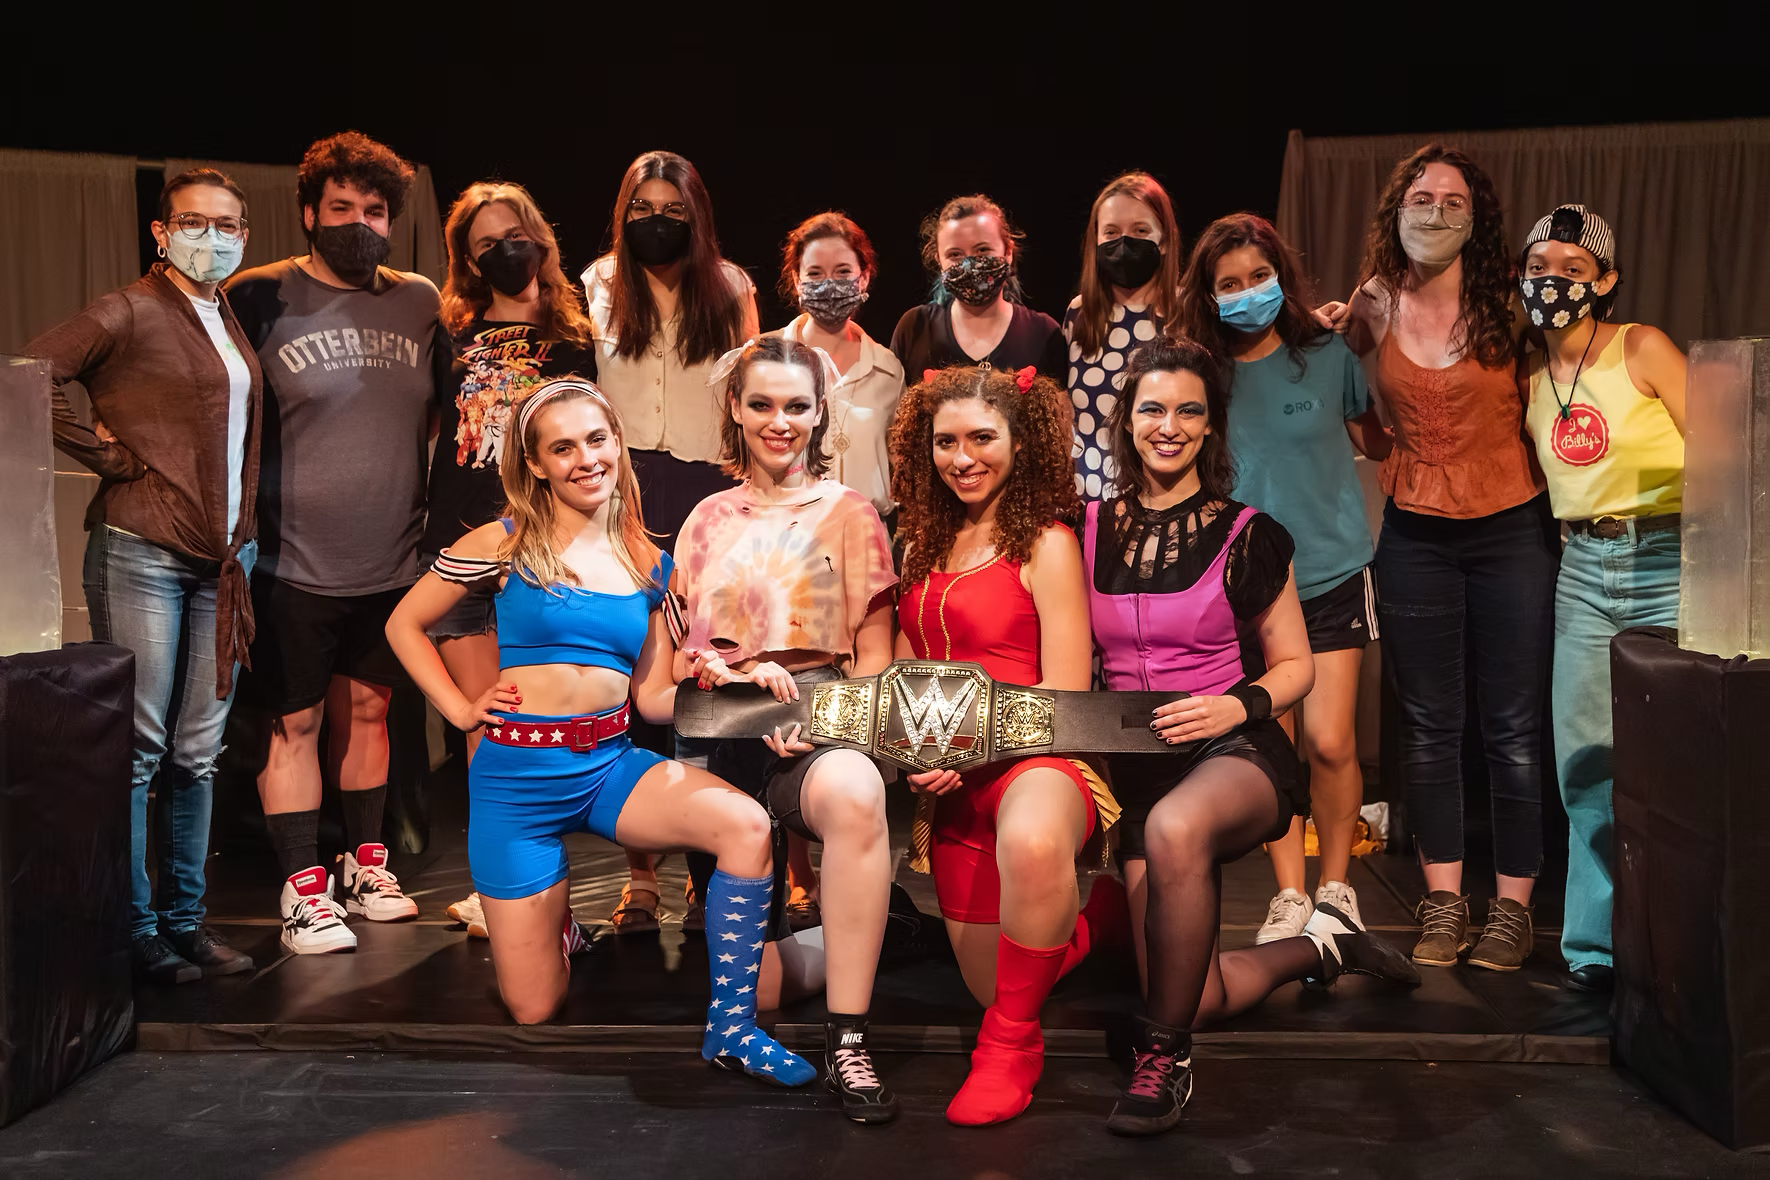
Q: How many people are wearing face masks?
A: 10